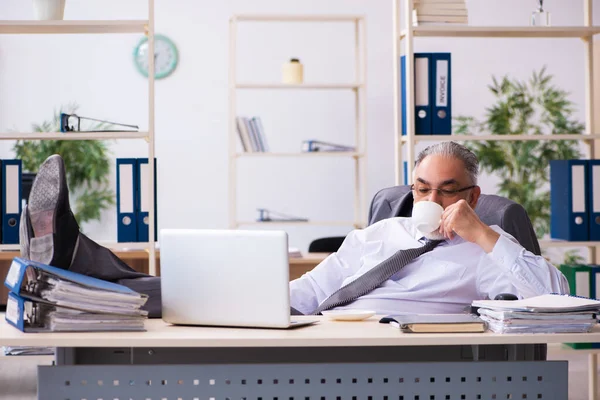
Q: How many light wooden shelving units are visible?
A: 3